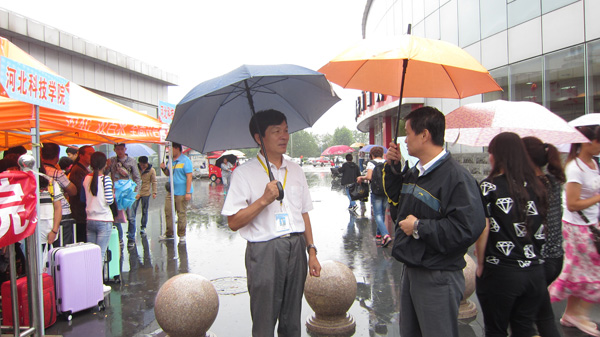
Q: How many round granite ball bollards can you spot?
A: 3